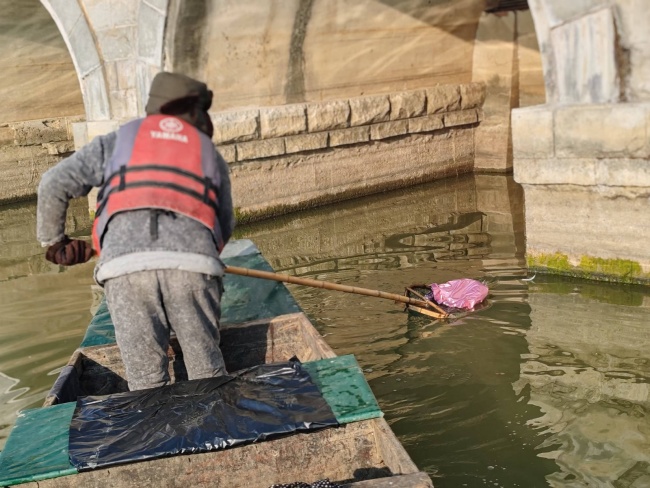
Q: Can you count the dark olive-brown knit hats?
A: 1